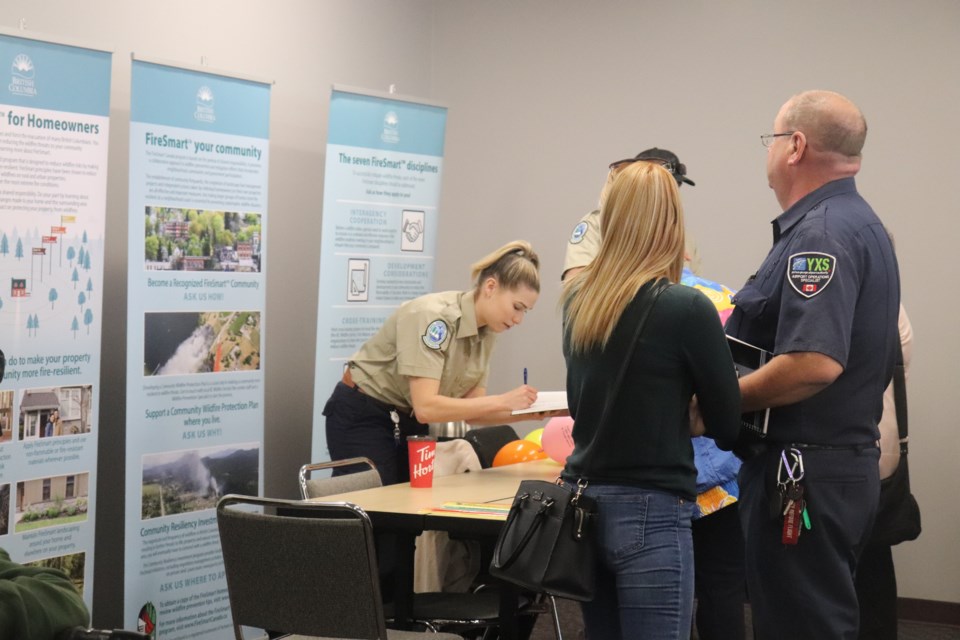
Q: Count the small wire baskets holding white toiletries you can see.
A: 0